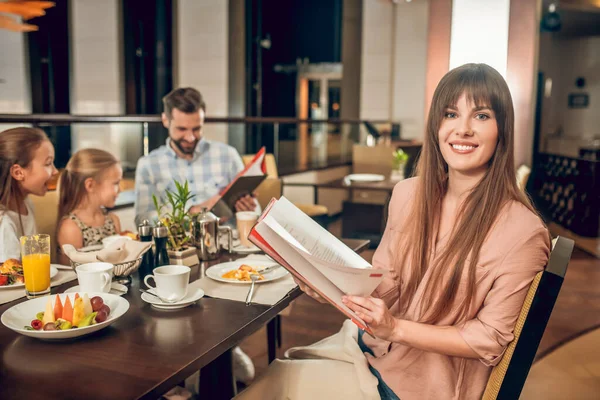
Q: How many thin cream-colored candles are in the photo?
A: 0